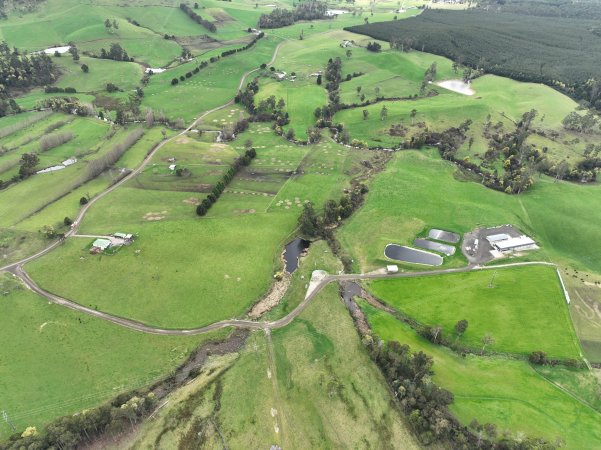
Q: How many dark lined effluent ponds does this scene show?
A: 3